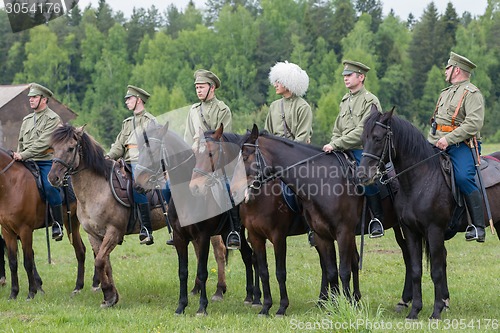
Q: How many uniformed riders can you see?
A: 6